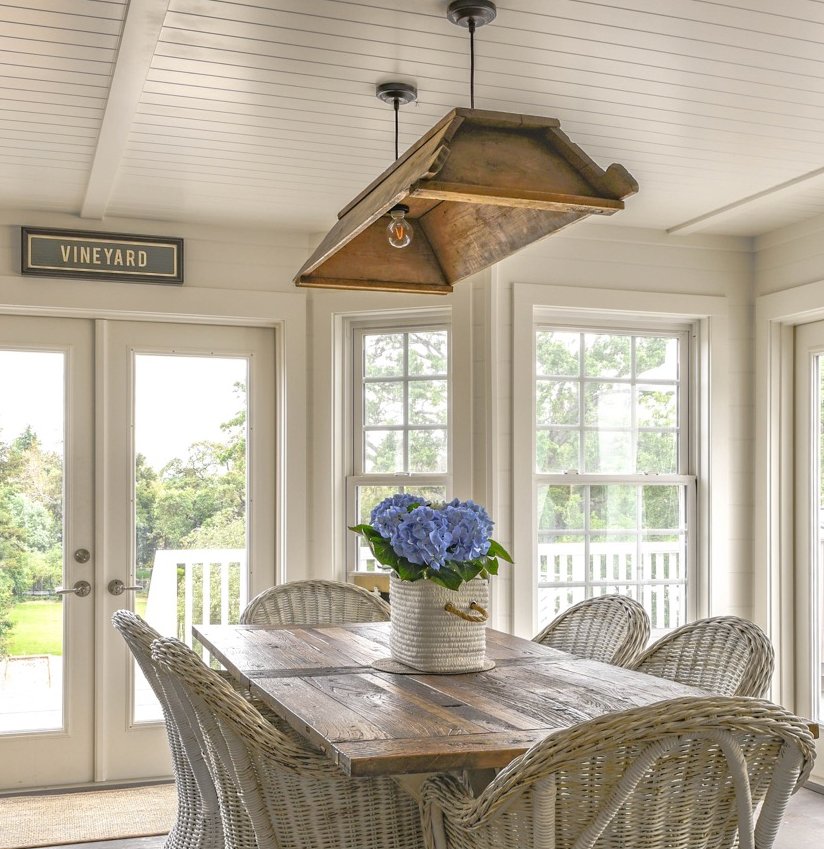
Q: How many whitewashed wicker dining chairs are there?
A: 6